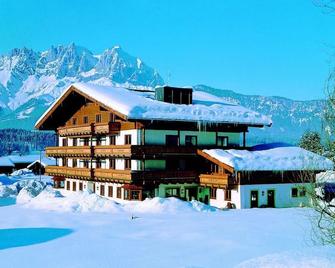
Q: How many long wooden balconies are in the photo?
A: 3